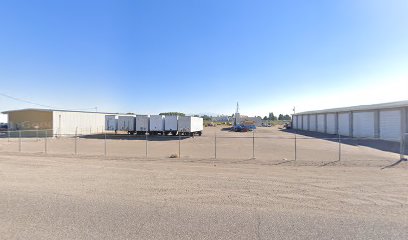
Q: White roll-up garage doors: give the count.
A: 9